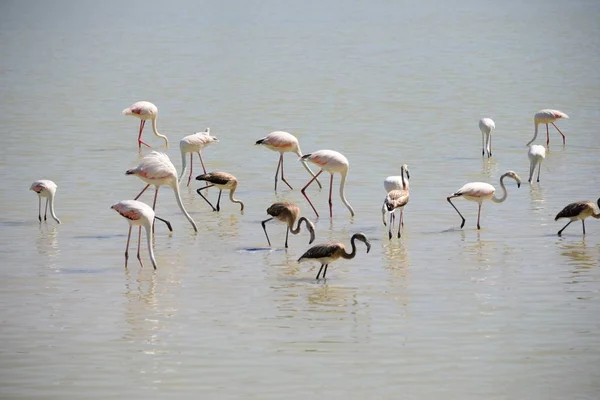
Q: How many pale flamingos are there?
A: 12